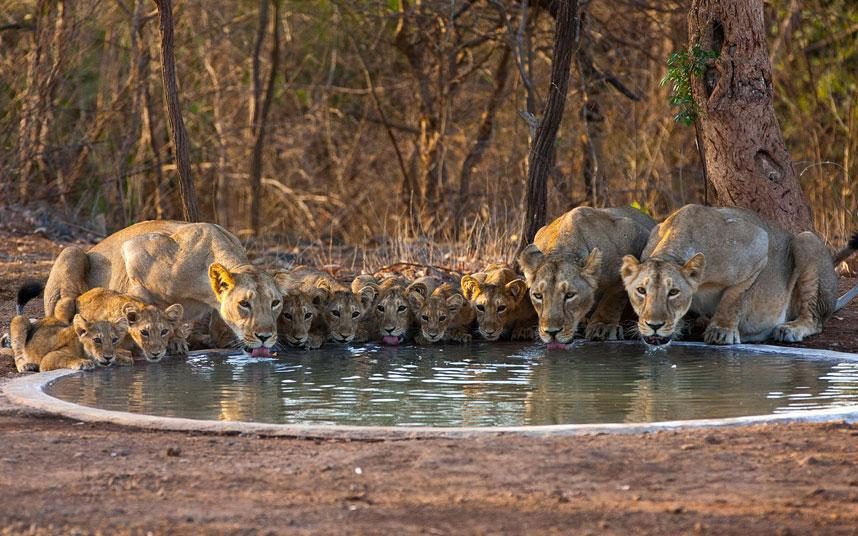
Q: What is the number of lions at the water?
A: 10